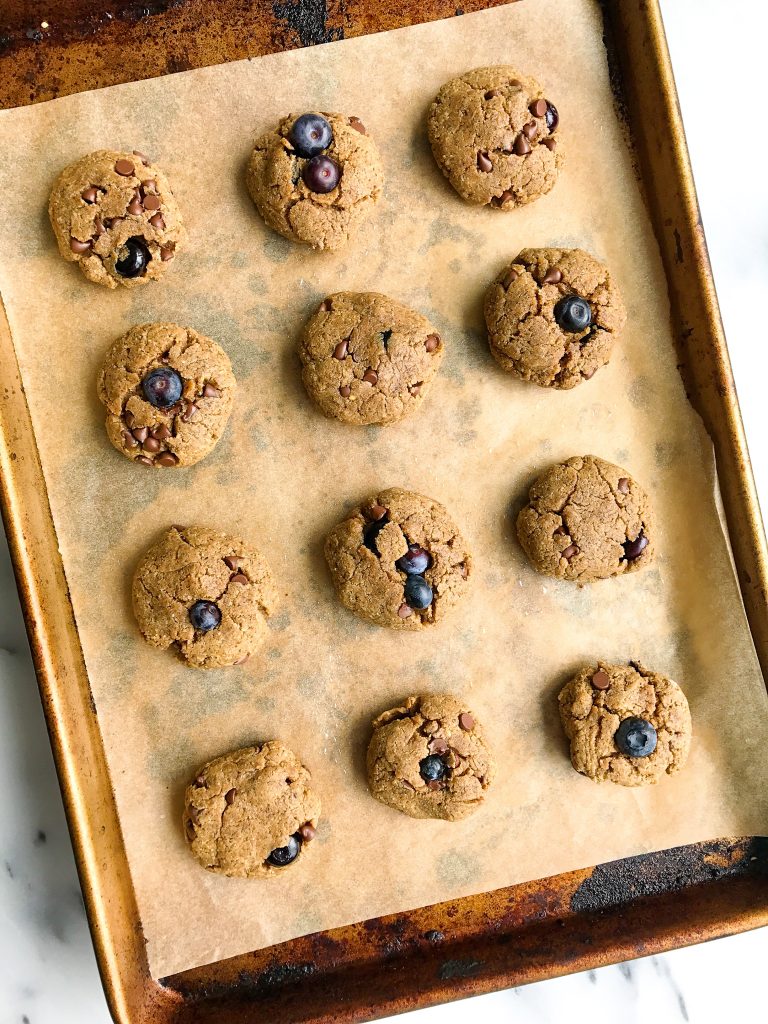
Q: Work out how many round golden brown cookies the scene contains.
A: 12